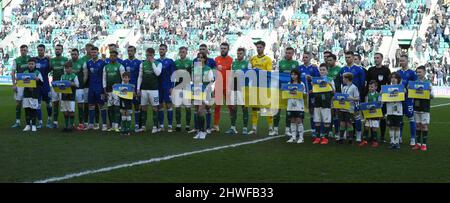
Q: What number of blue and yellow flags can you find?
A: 11